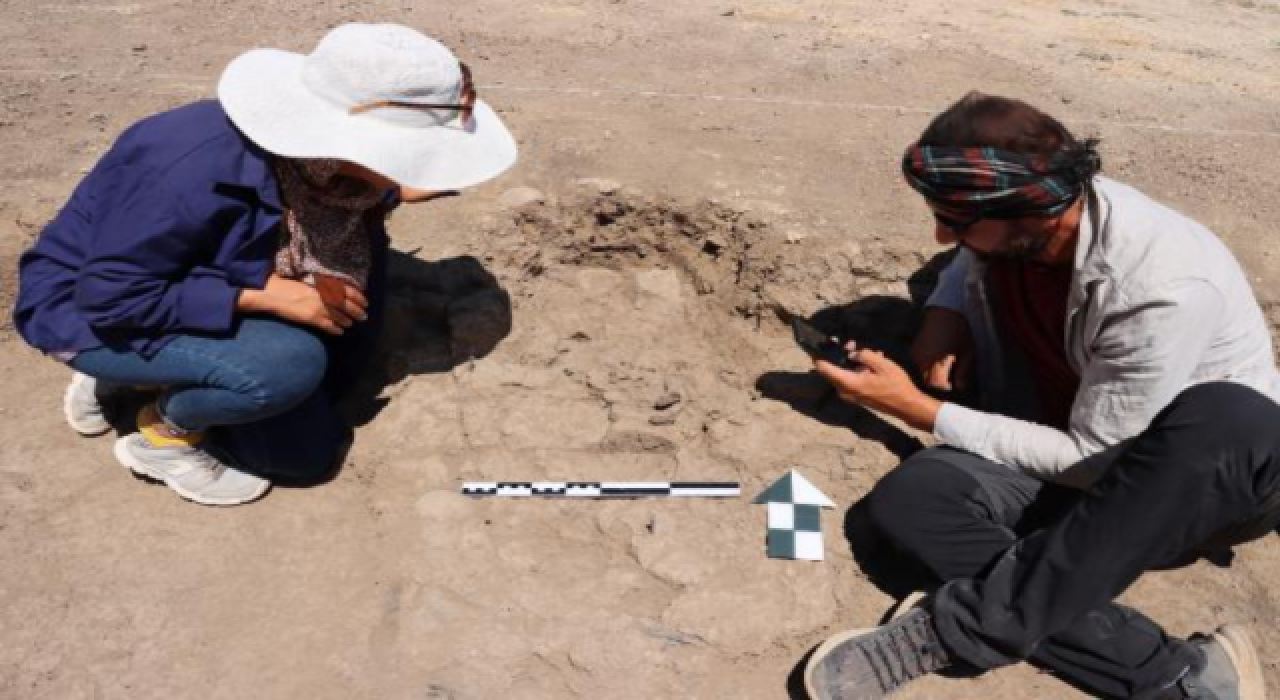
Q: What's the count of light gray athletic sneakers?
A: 2